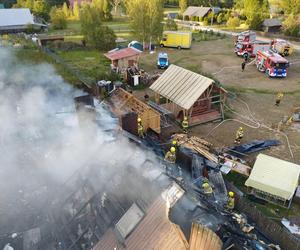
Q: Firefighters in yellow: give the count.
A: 8